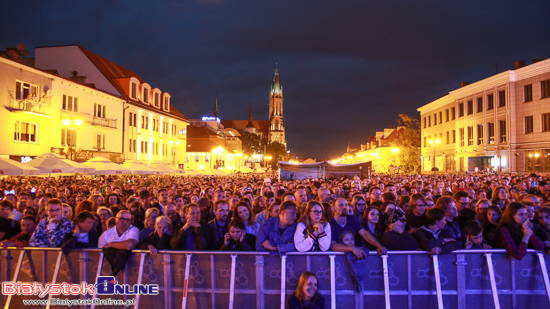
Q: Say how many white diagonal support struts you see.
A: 12